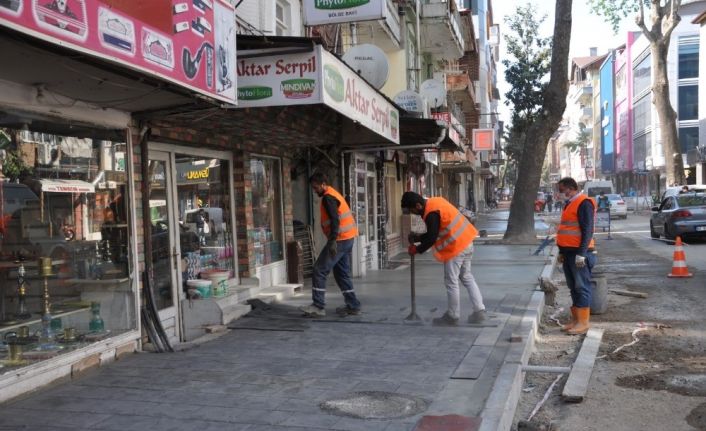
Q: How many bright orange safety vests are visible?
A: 3